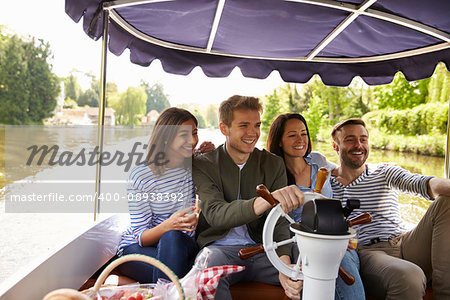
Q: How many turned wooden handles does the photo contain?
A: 5